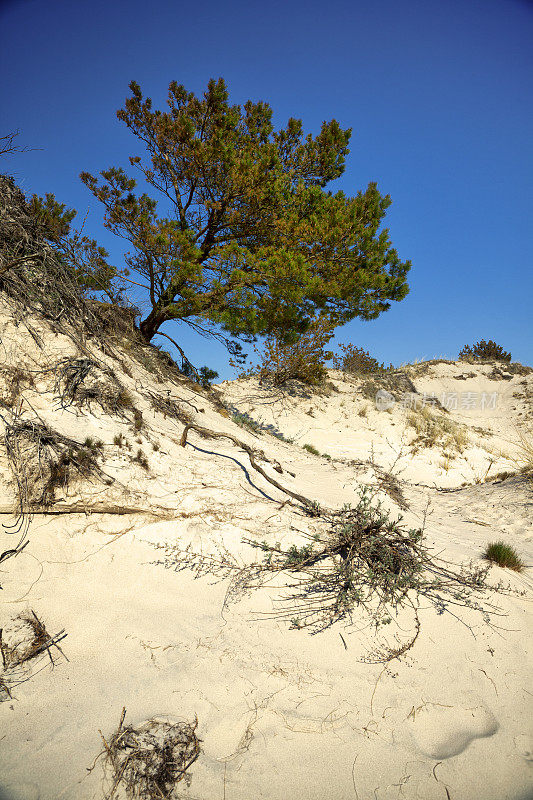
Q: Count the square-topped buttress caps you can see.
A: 0